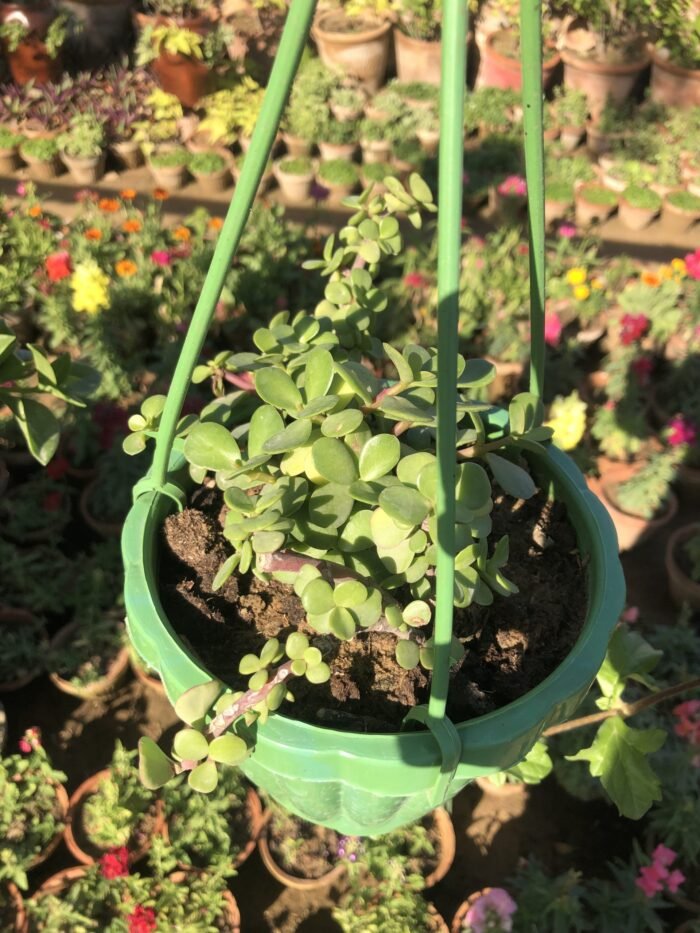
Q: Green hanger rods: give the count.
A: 3